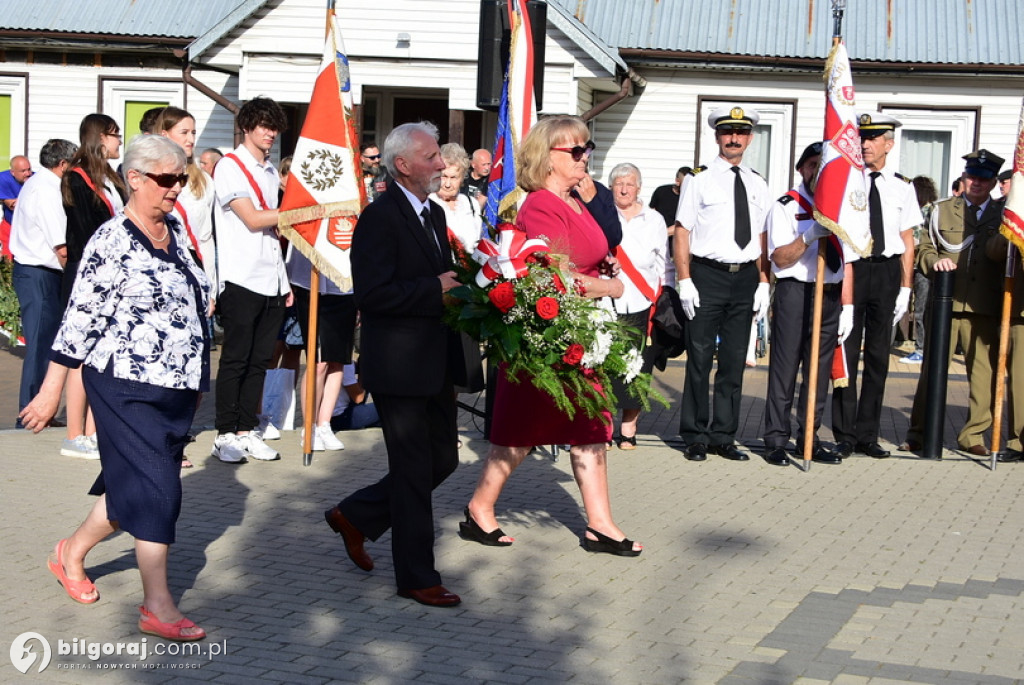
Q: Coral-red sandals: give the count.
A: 2